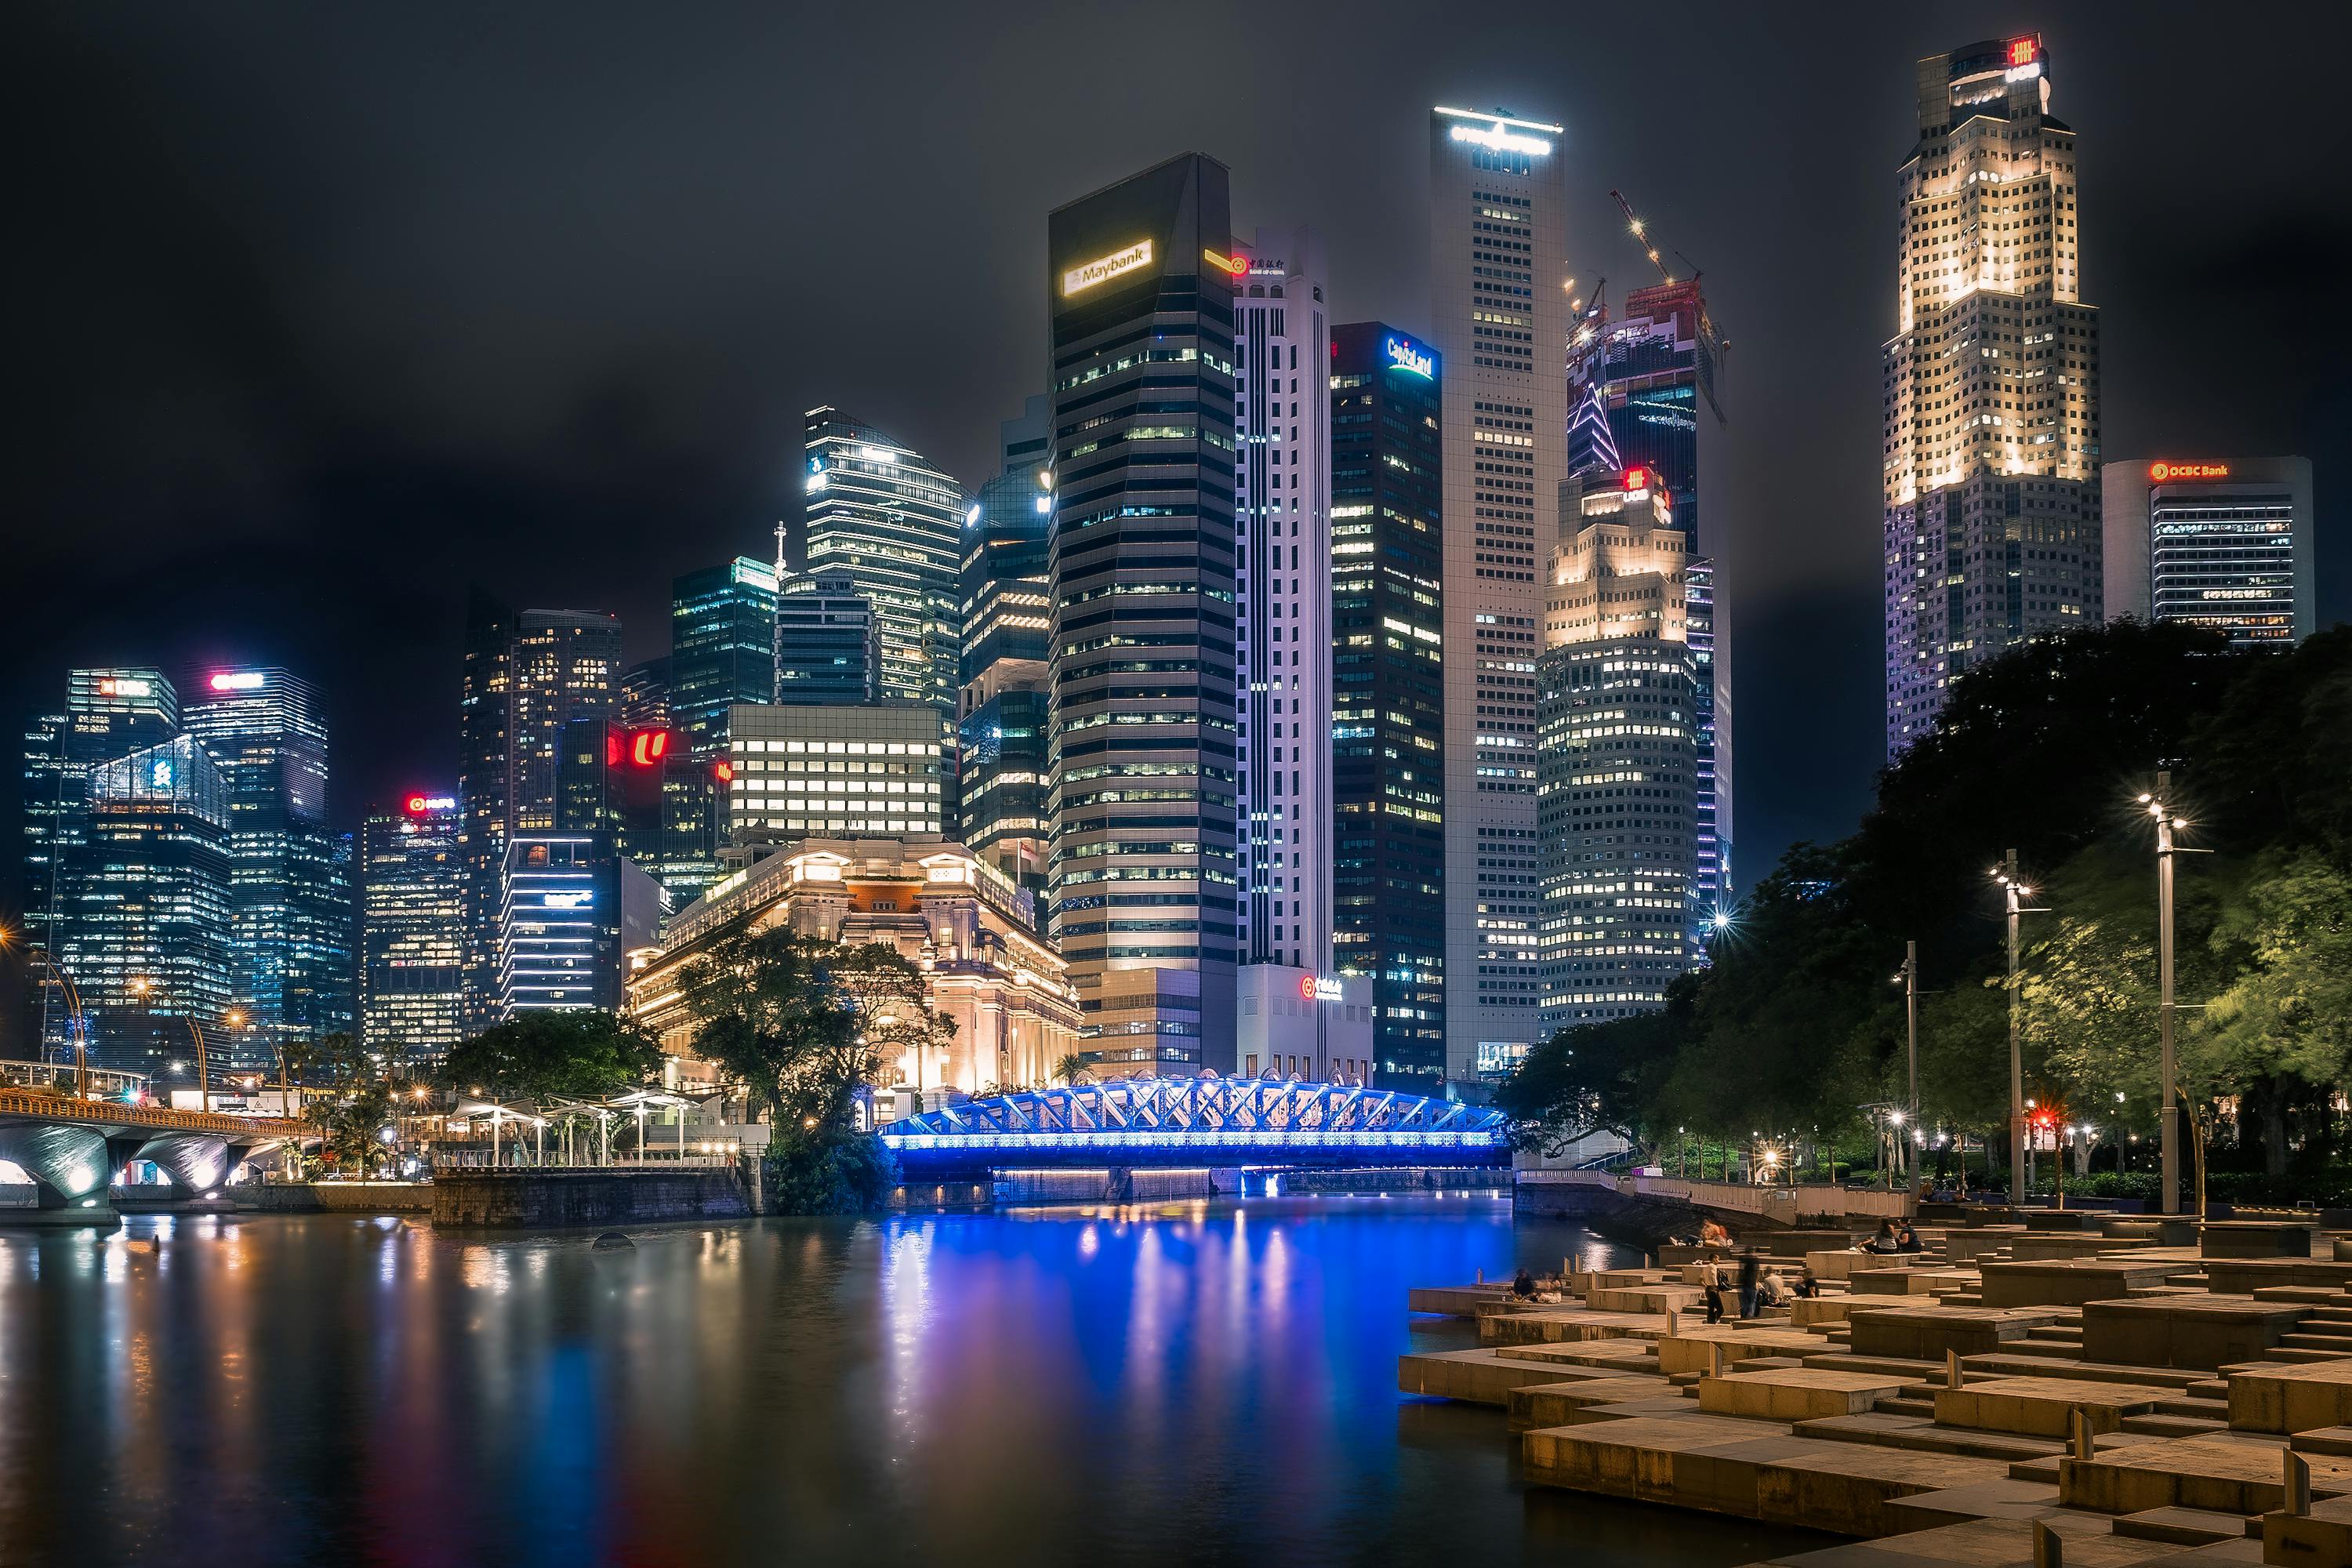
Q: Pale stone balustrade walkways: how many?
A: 1